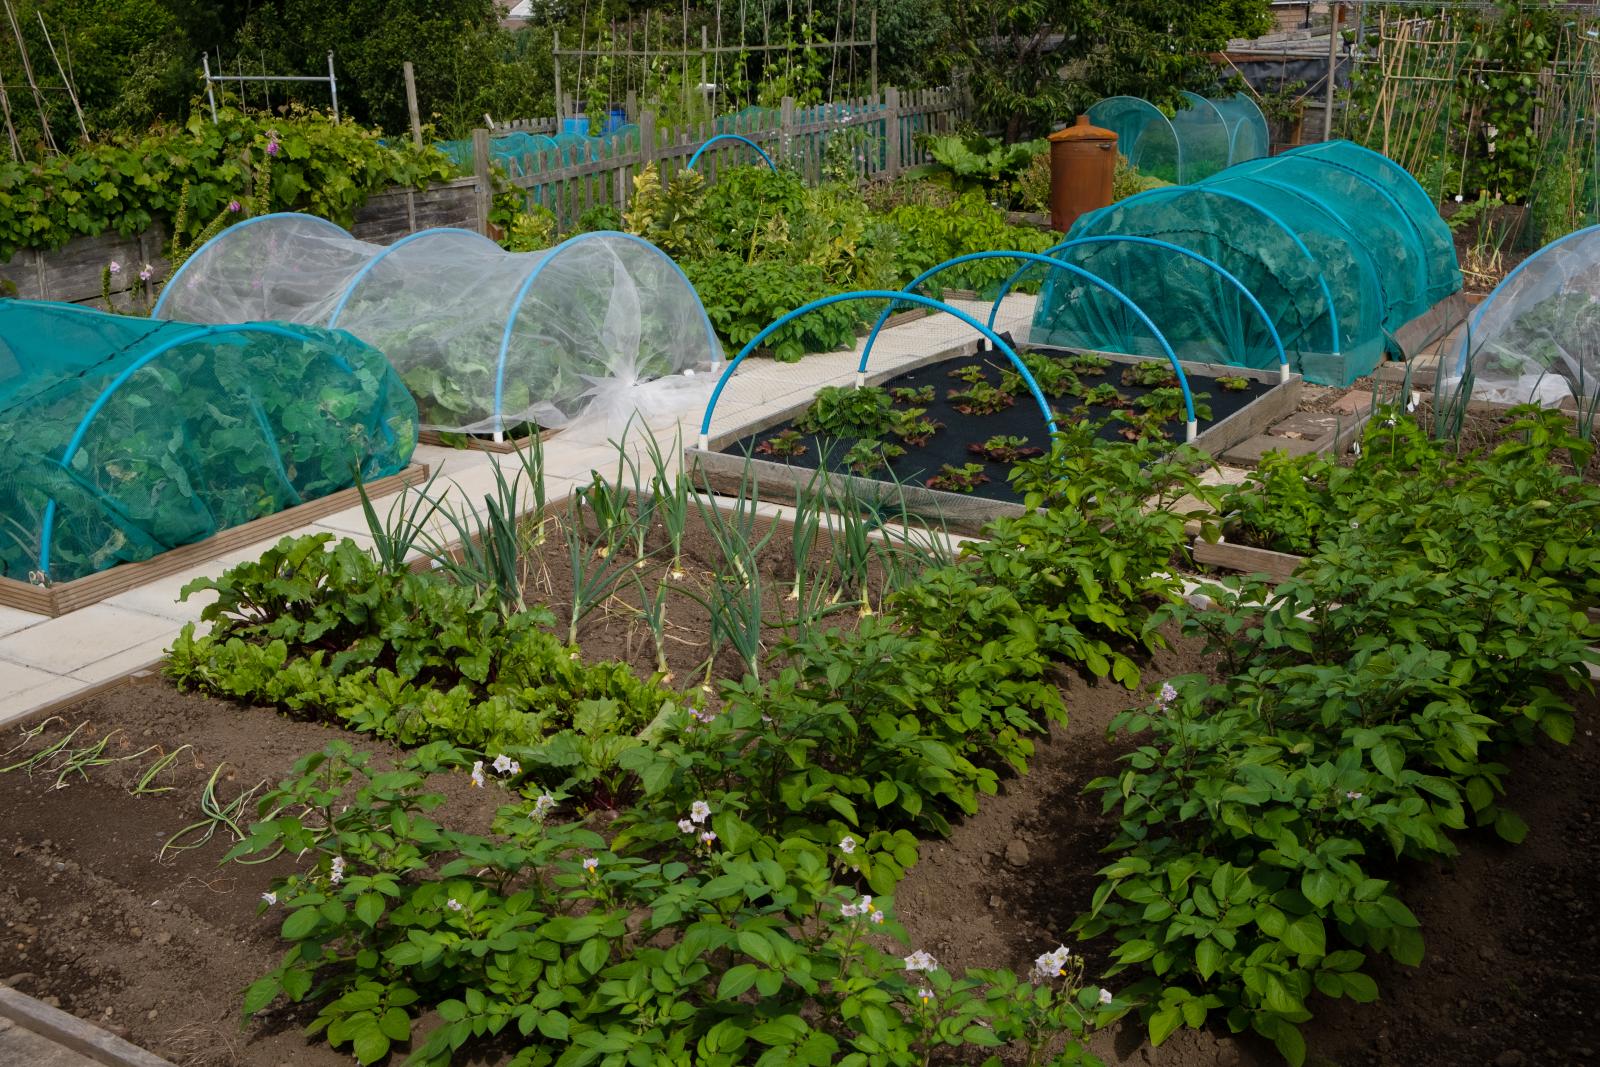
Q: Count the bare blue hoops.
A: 4